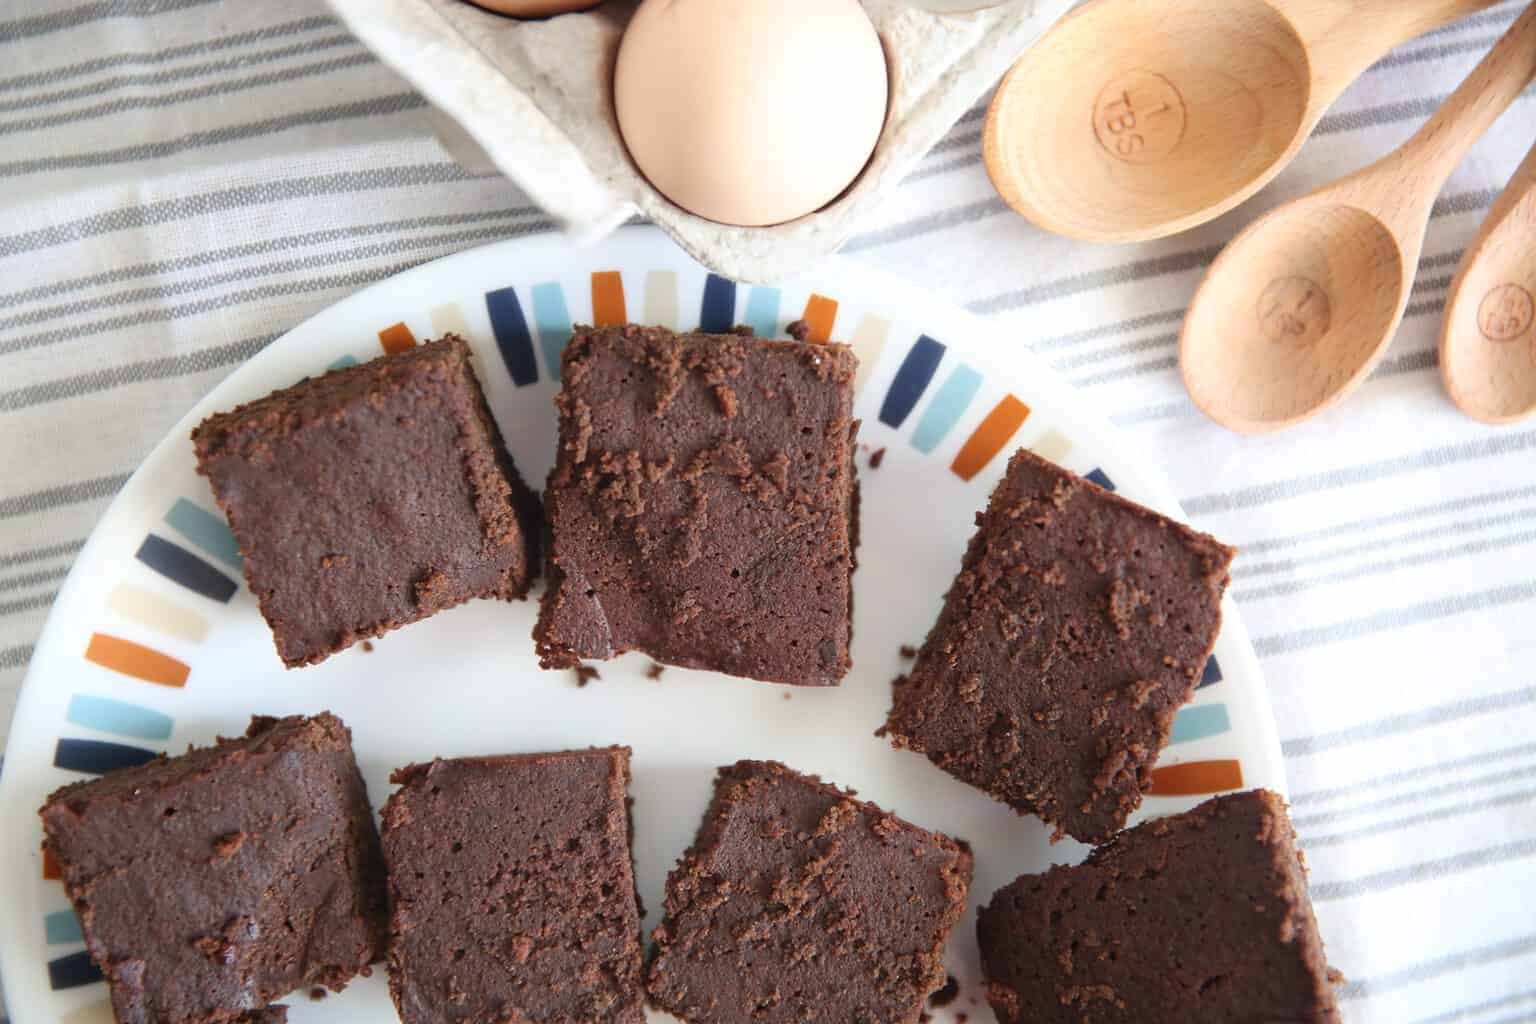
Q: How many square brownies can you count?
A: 7